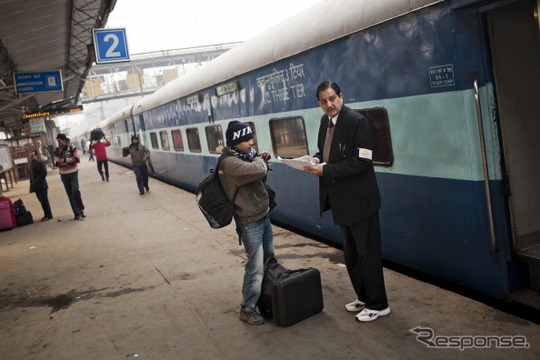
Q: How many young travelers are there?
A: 1